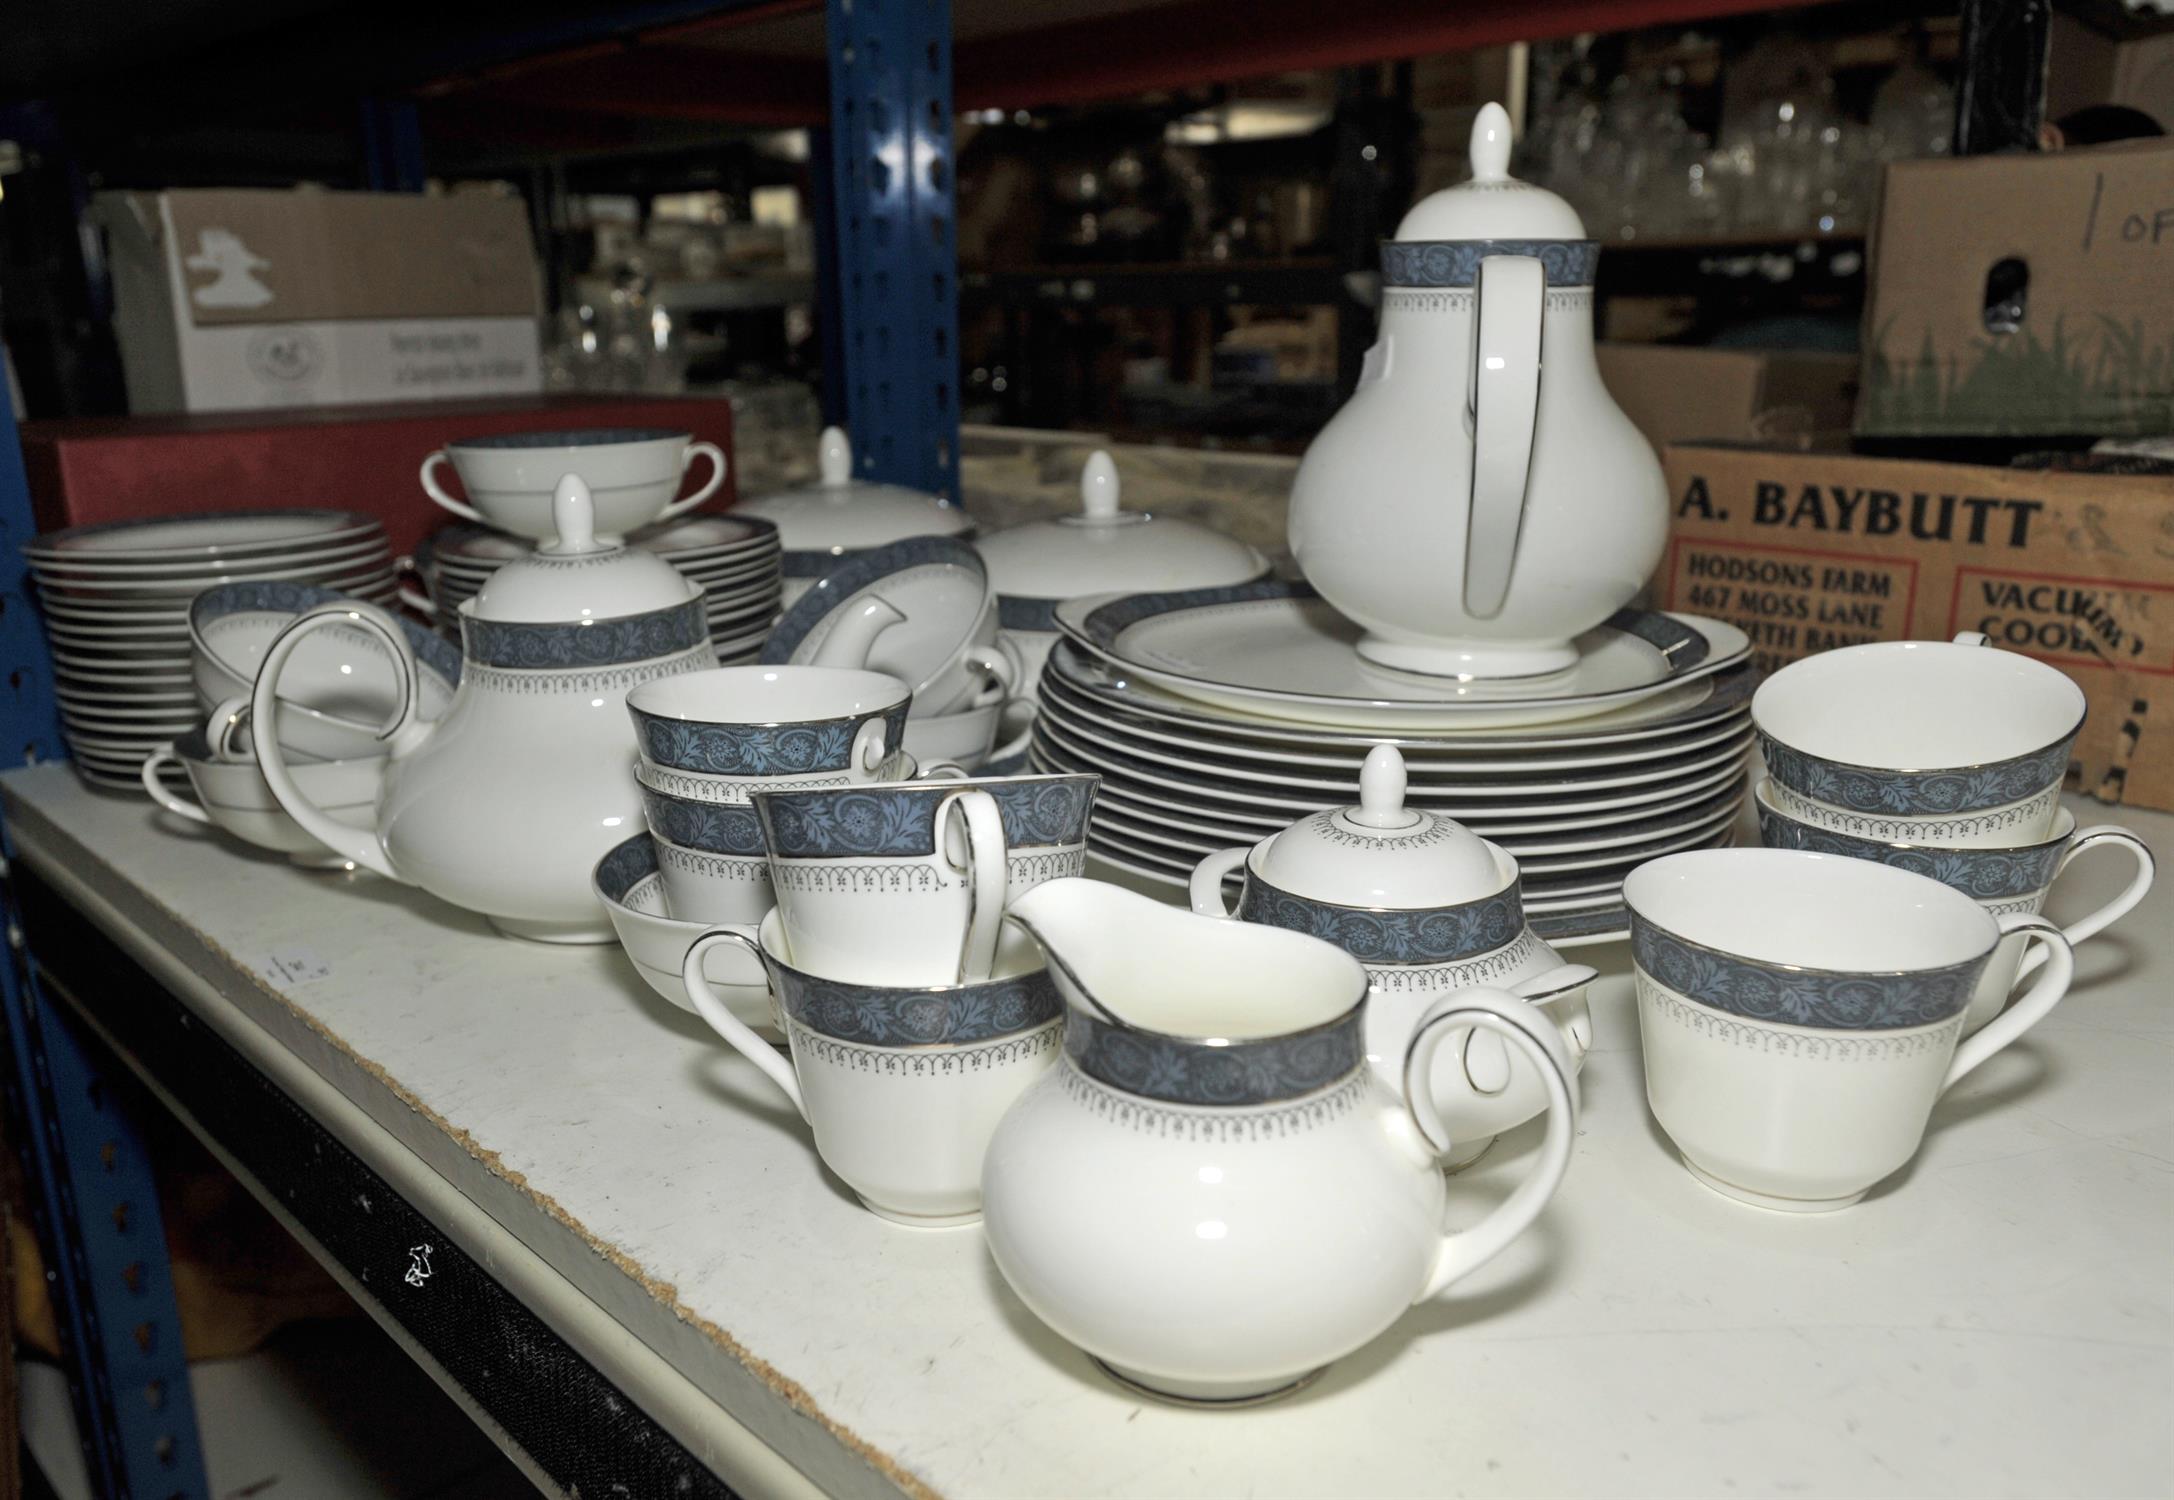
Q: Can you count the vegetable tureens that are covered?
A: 2